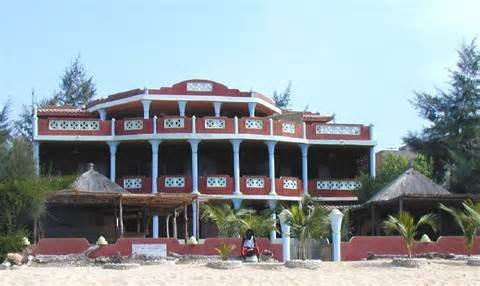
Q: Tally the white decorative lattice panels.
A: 14